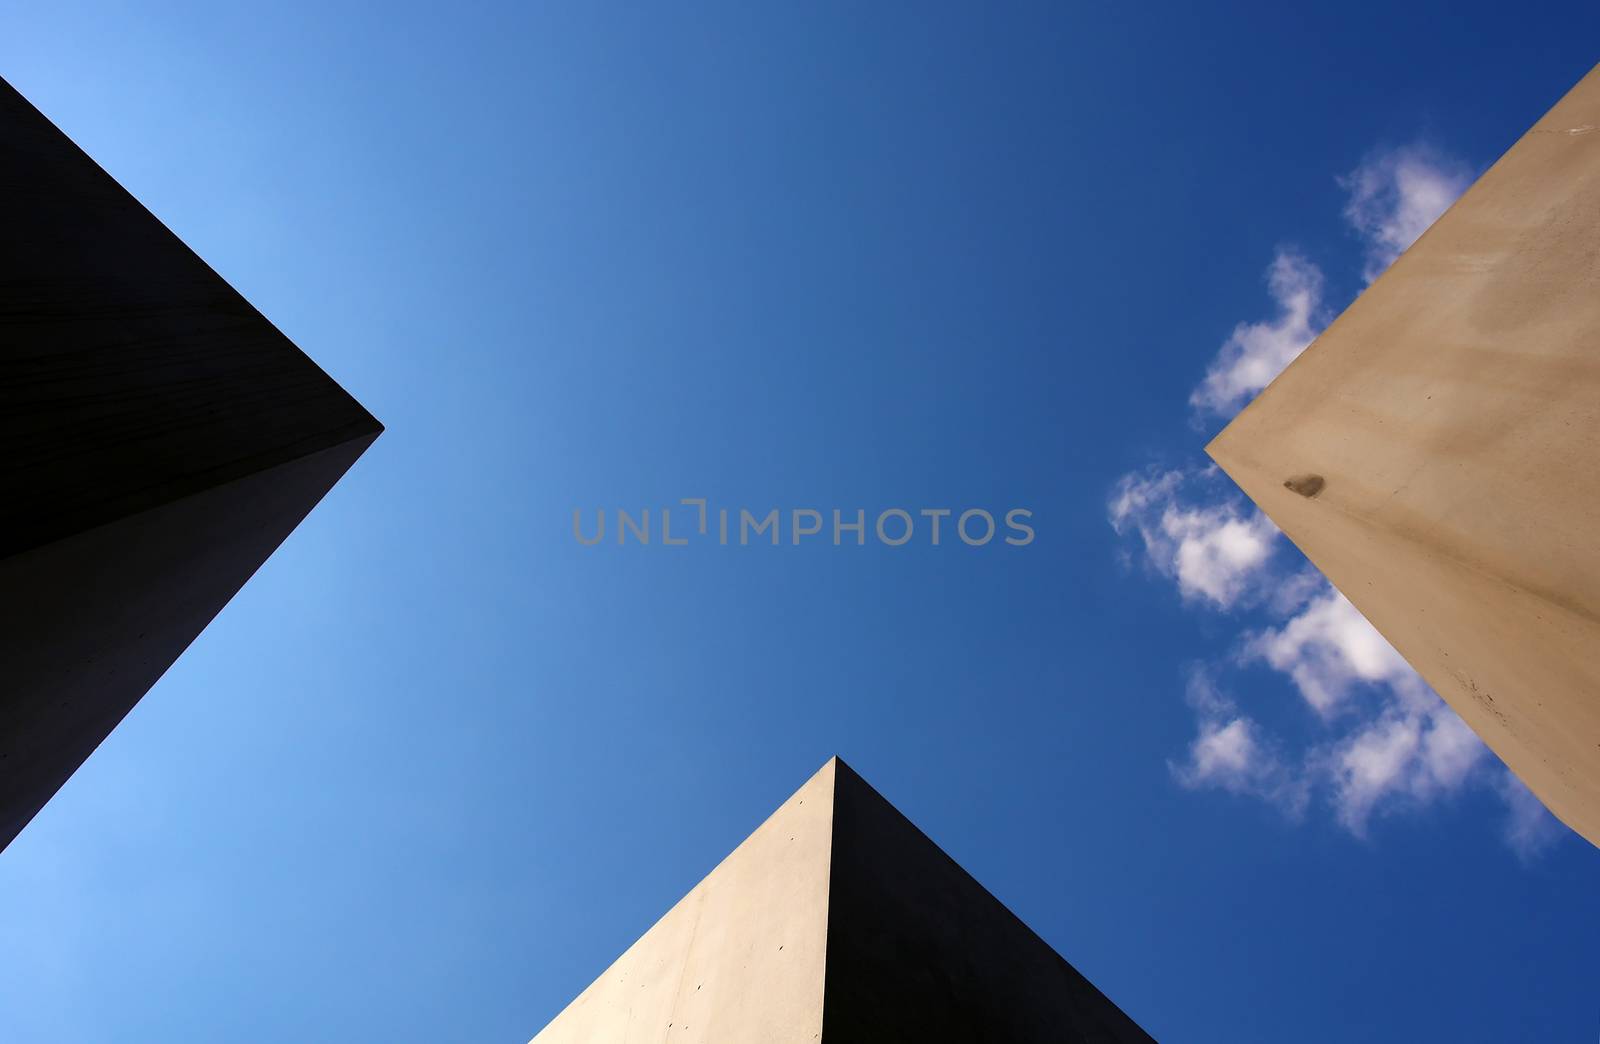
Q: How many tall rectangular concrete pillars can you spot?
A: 3